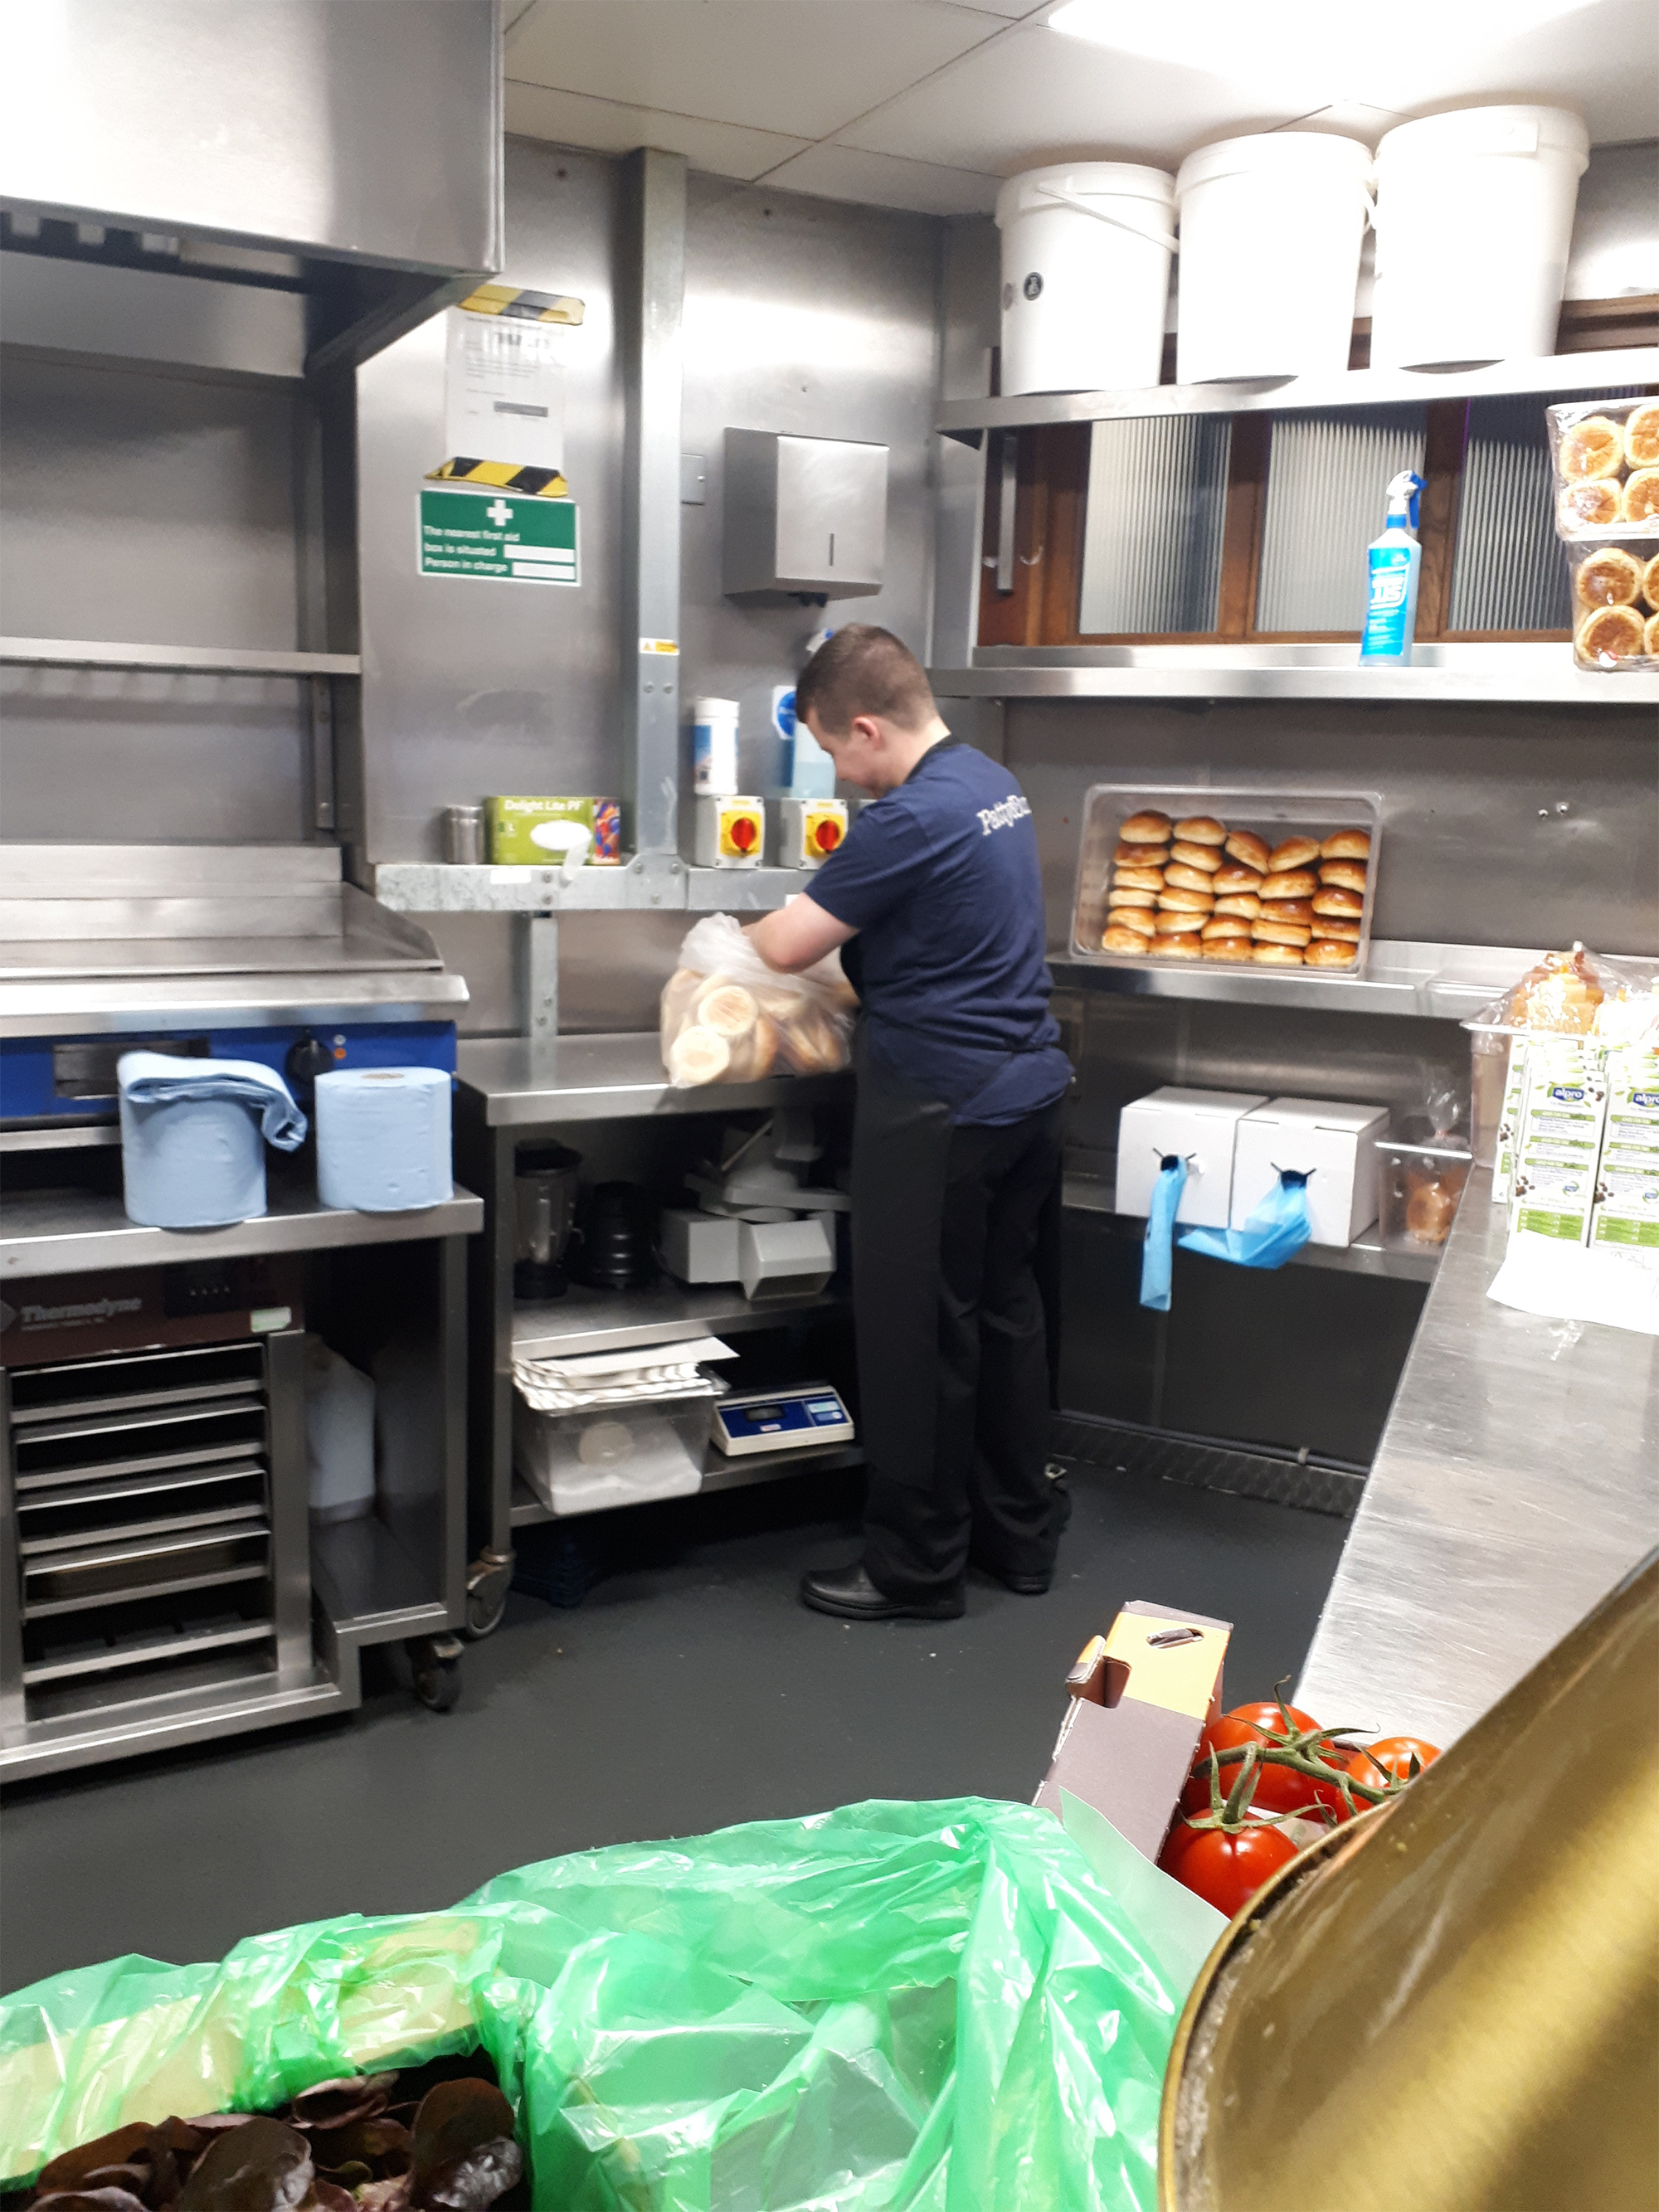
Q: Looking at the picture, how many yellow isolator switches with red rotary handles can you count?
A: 2